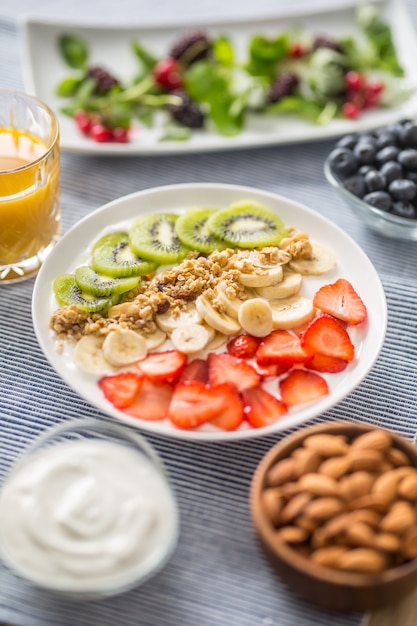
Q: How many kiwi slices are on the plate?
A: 6